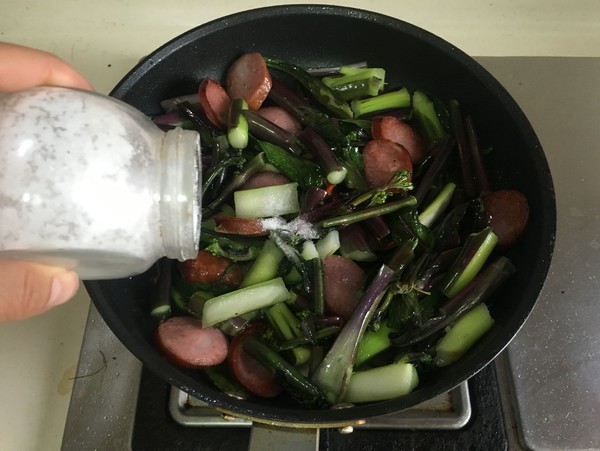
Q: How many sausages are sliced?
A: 12